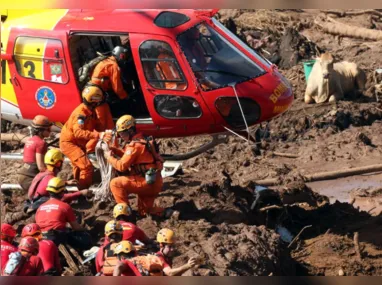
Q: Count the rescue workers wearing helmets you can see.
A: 13